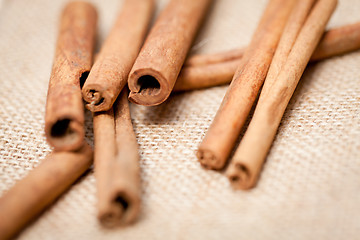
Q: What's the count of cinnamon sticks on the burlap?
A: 8